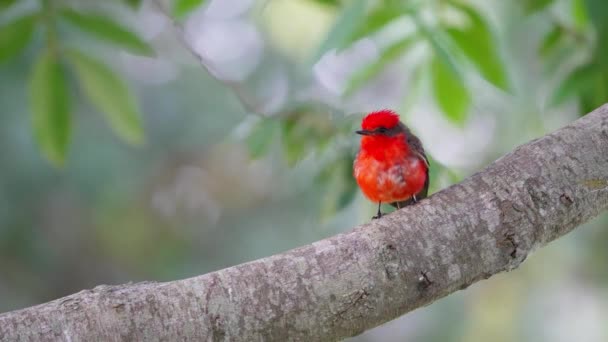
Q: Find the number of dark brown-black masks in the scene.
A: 1